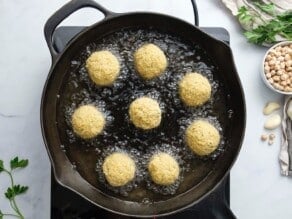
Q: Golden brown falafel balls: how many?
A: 8